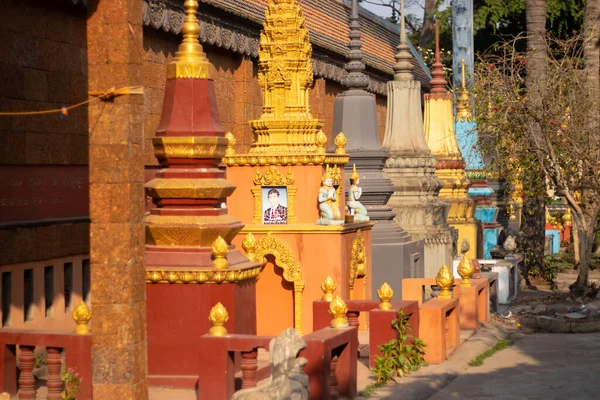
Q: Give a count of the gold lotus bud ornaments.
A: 12